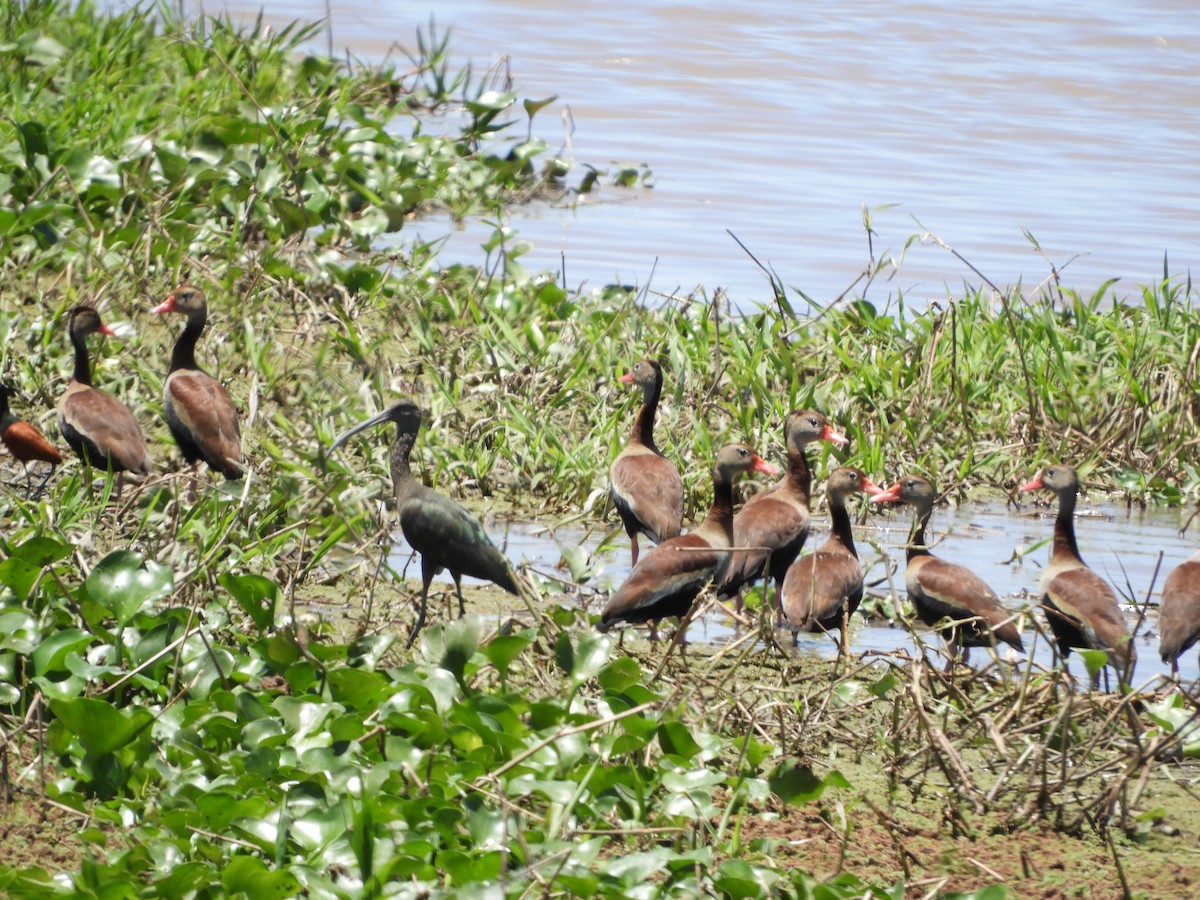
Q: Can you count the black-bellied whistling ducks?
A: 9